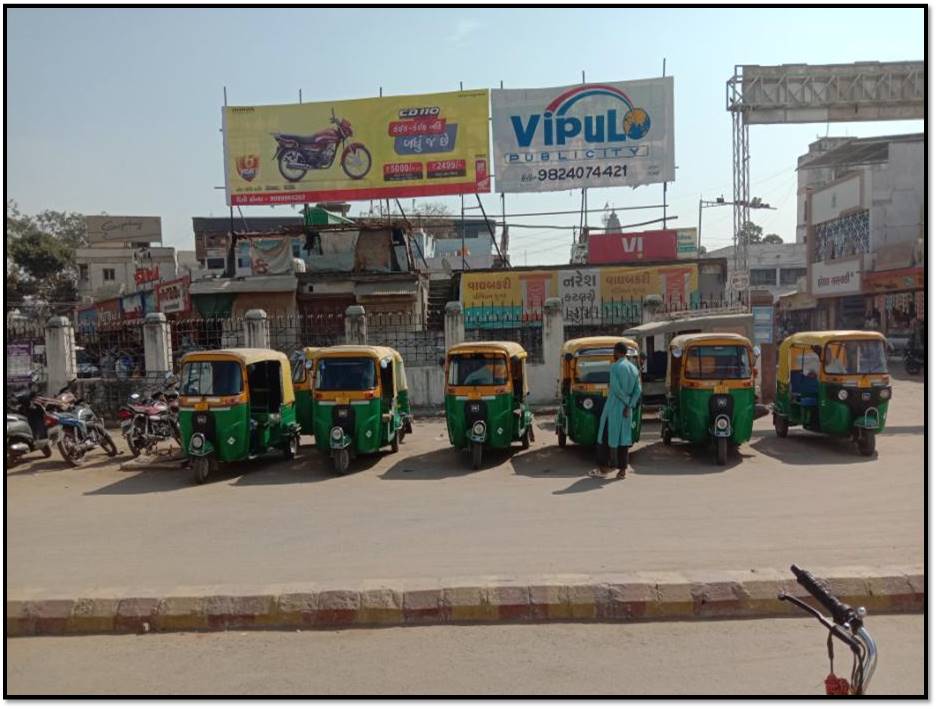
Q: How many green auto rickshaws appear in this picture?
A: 7